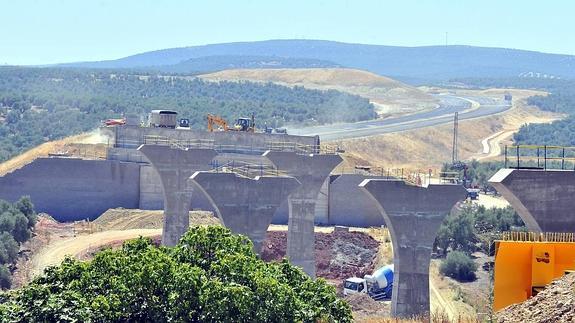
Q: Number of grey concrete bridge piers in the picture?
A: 5